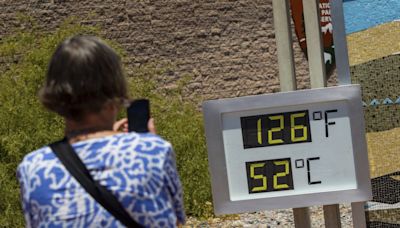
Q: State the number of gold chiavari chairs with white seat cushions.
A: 0